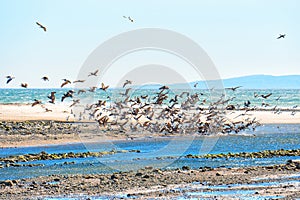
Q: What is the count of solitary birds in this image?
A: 3